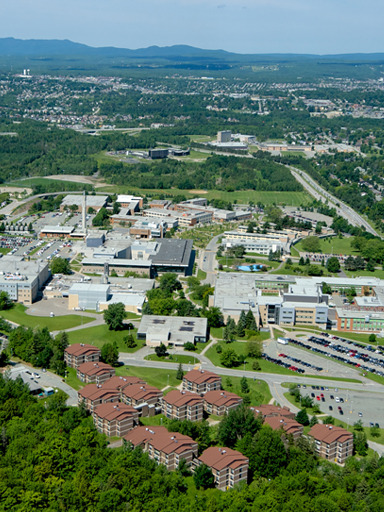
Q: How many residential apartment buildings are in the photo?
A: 14